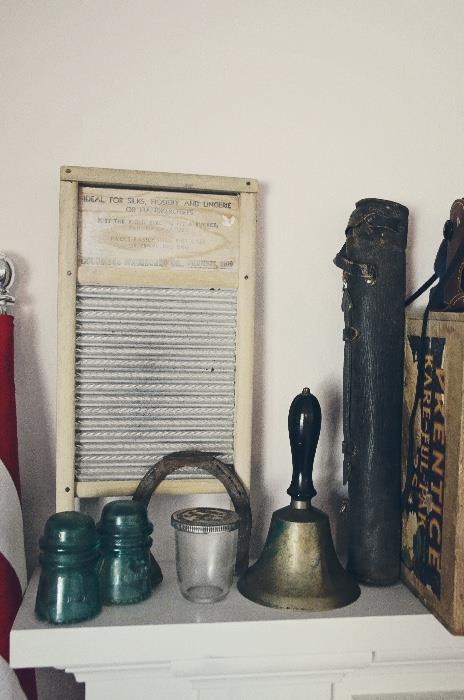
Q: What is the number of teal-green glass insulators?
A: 2